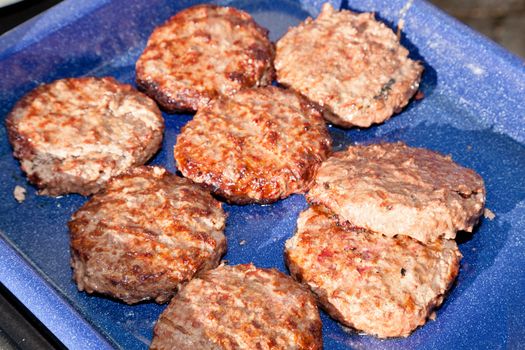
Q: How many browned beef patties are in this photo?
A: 8